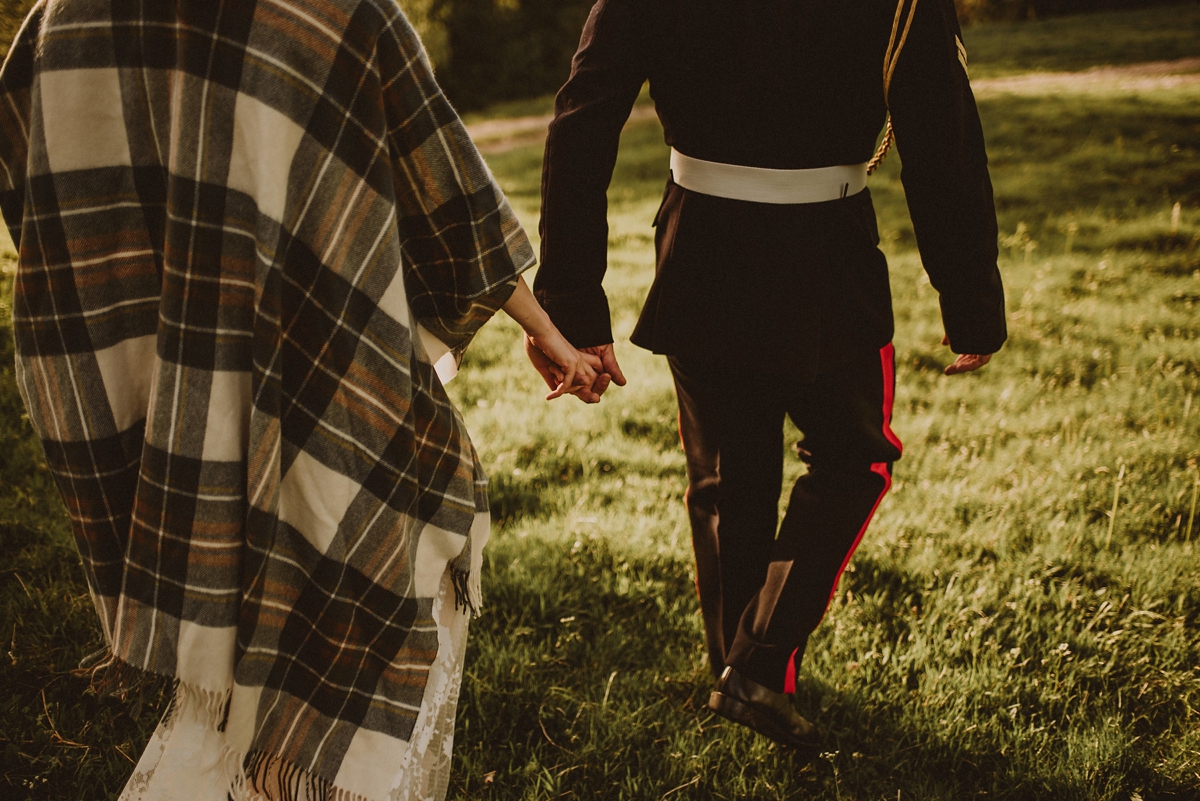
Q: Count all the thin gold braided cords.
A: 2